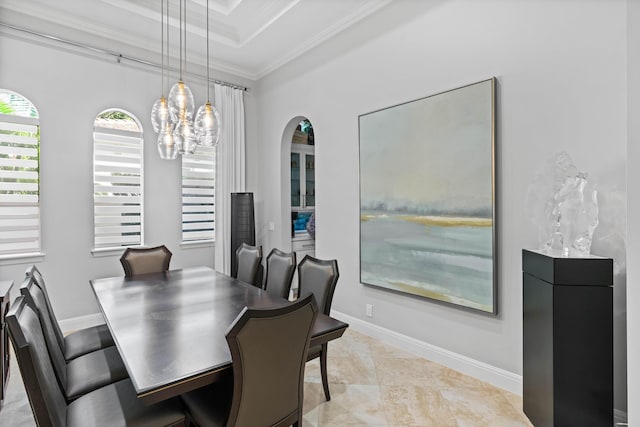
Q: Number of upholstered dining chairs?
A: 8